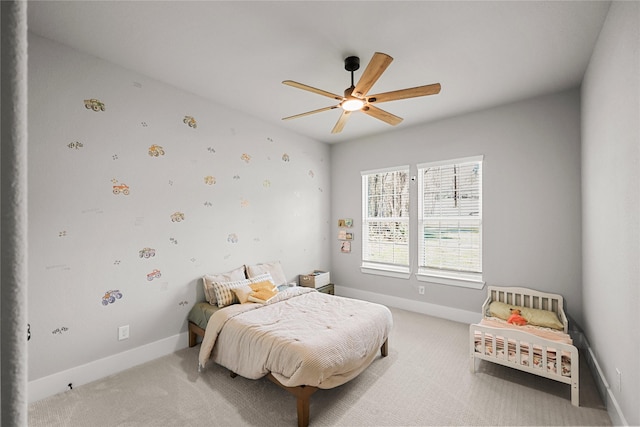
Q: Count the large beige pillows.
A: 2